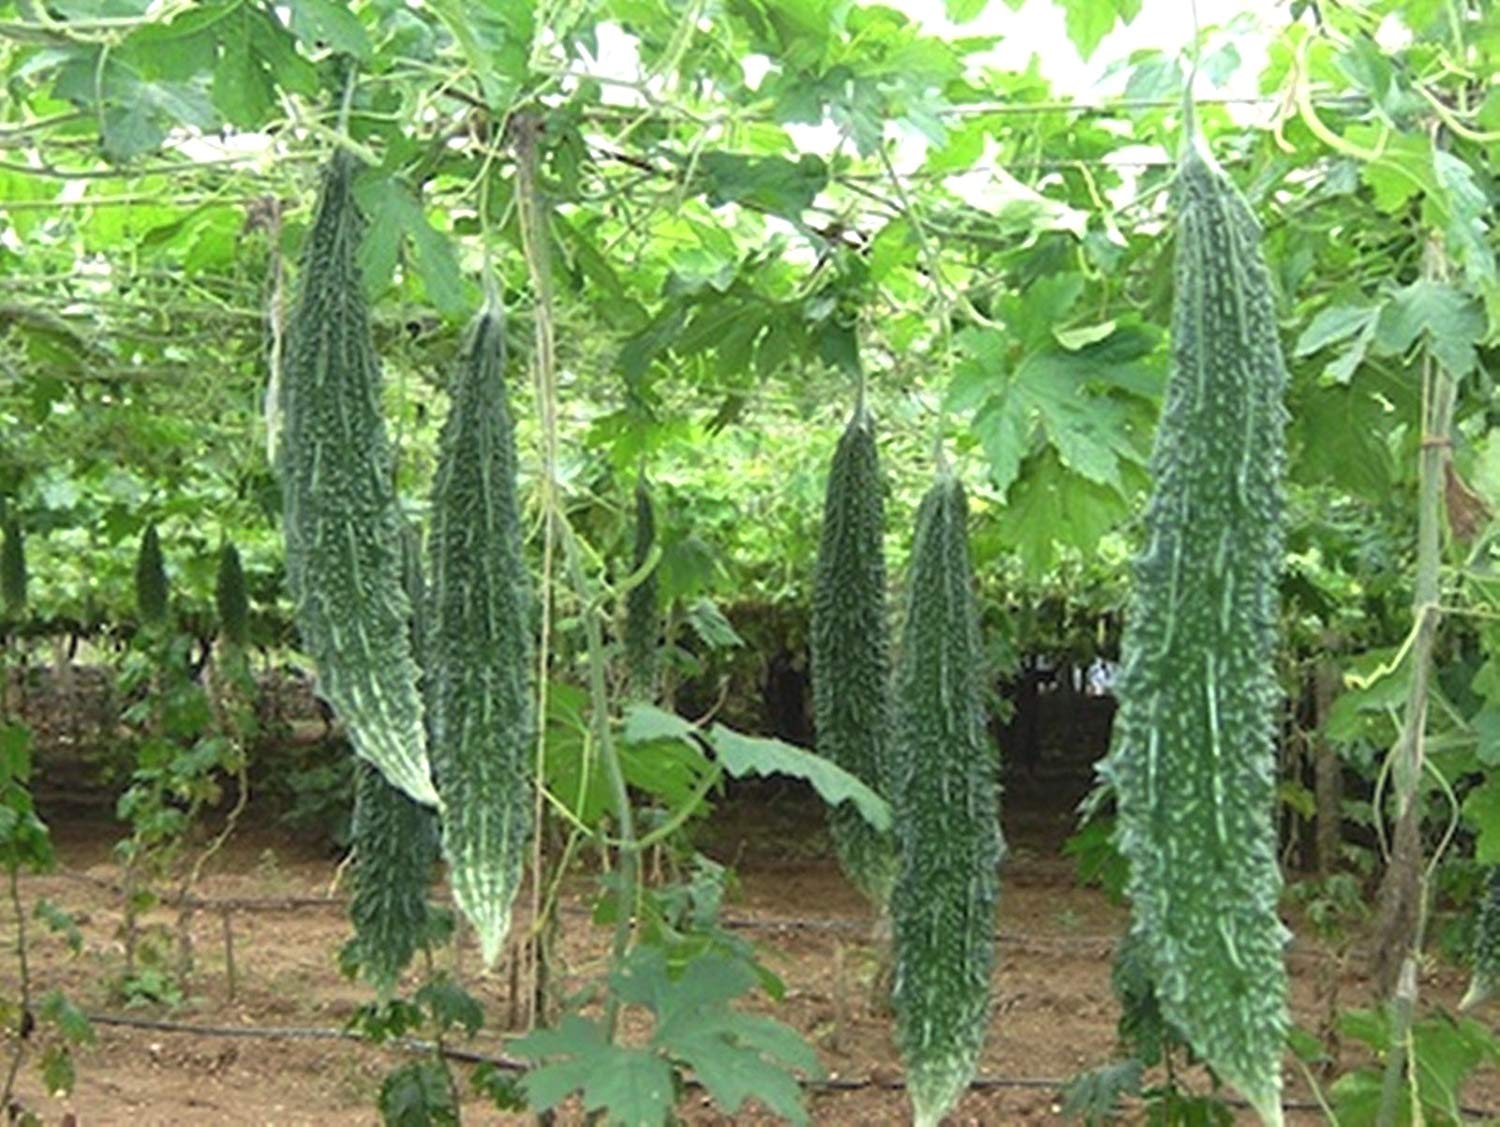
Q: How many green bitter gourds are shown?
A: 11